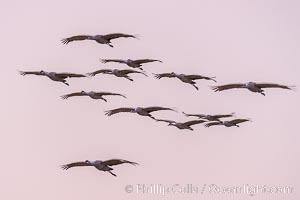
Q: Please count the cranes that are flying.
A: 12